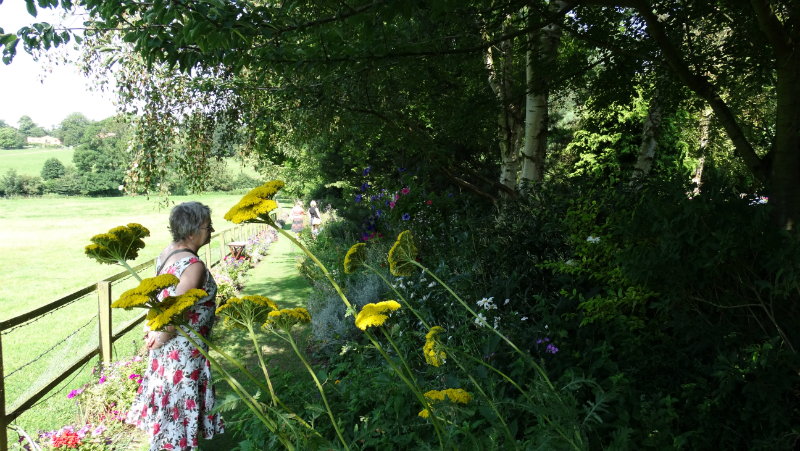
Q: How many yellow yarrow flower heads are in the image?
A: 11